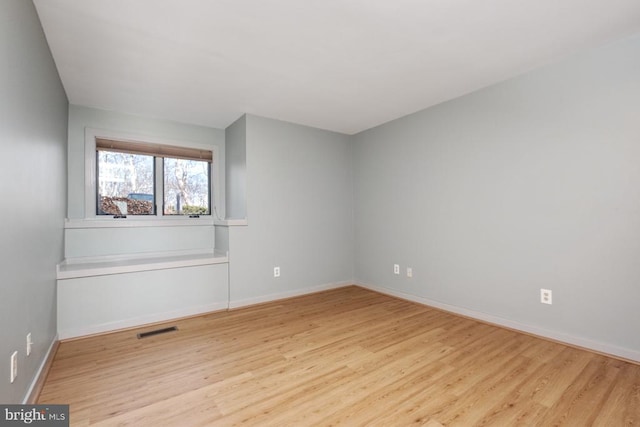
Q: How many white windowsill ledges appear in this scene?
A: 2